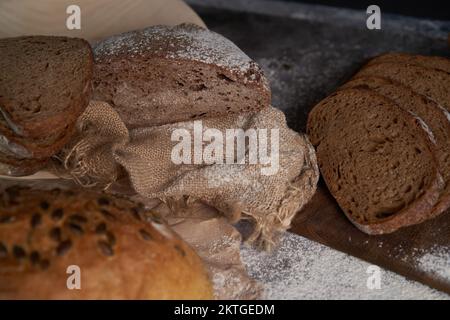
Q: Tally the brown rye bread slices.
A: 7